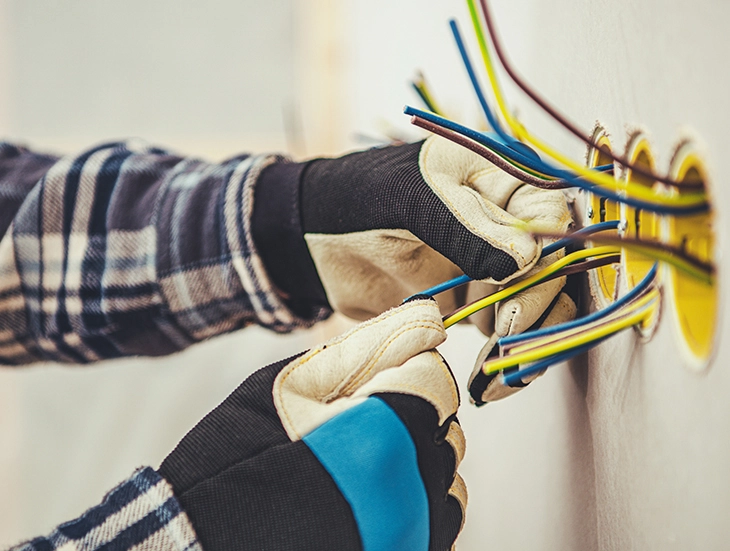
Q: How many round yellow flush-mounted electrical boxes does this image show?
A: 3